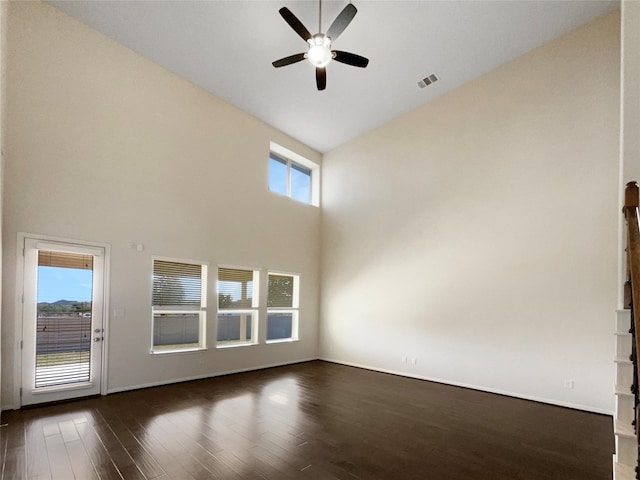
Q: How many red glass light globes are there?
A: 0